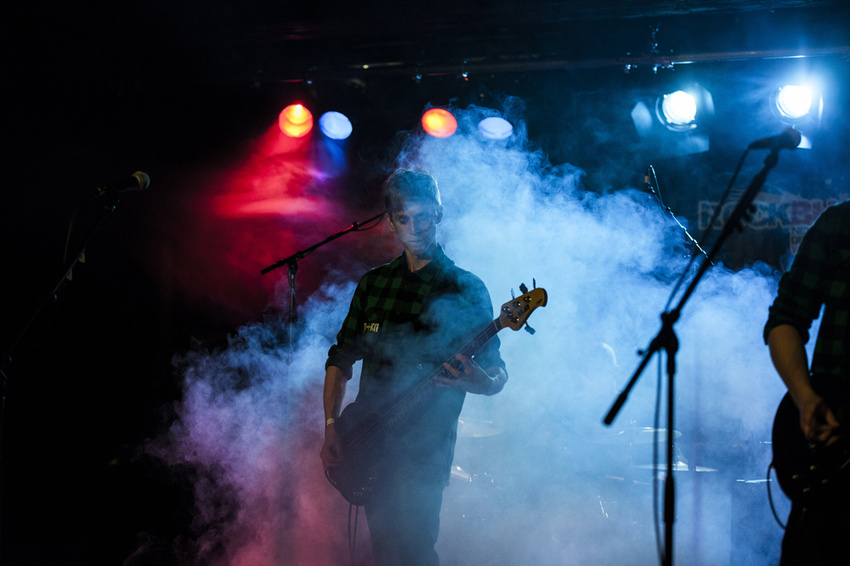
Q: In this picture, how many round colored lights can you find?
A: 4